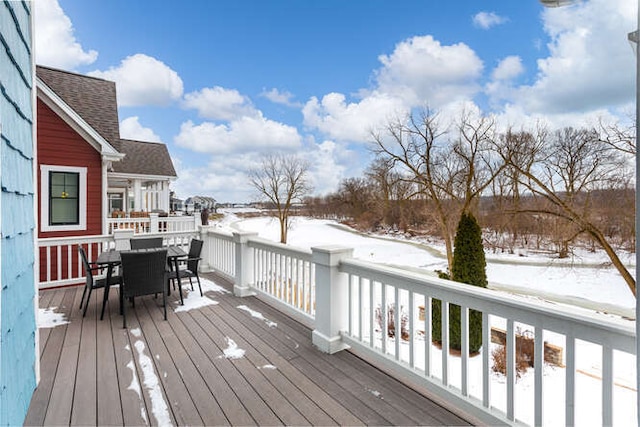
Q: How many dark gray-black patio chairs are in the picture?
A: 4